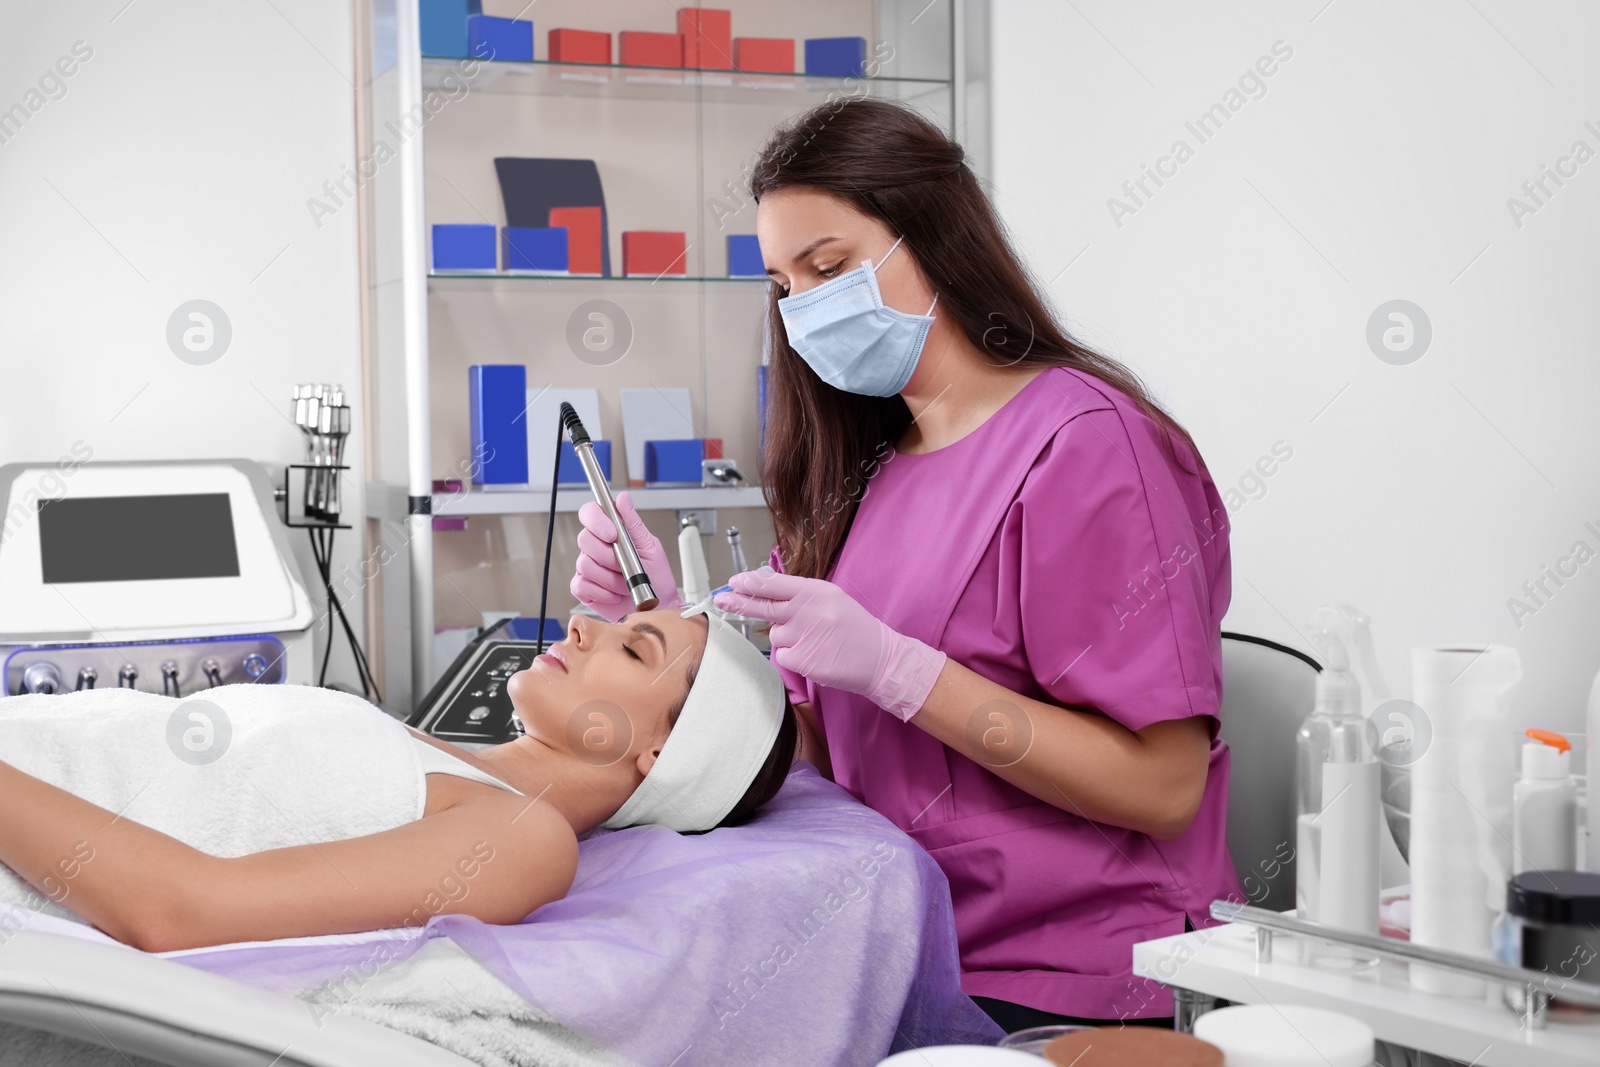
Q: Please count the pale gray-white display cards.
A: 2